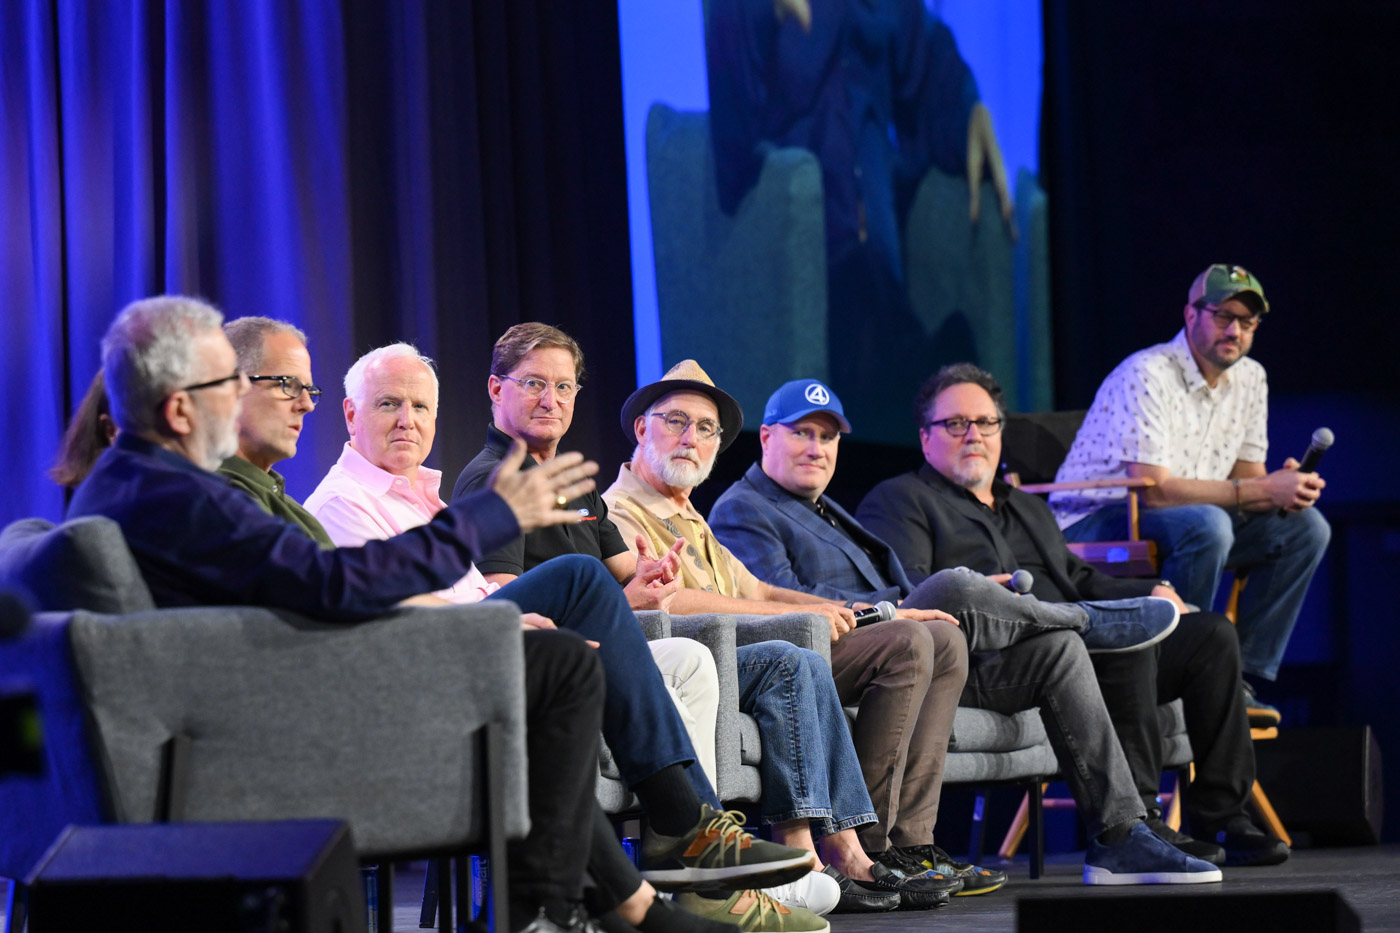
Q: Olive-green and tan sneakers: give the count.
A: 2